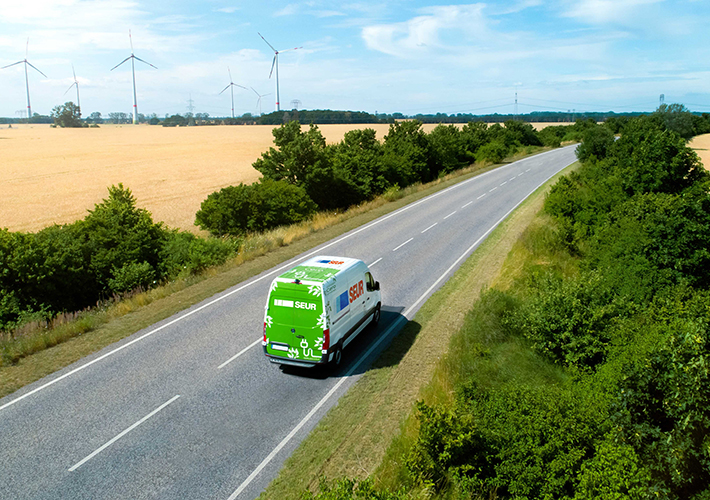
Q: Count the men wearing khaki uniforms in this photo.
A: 0